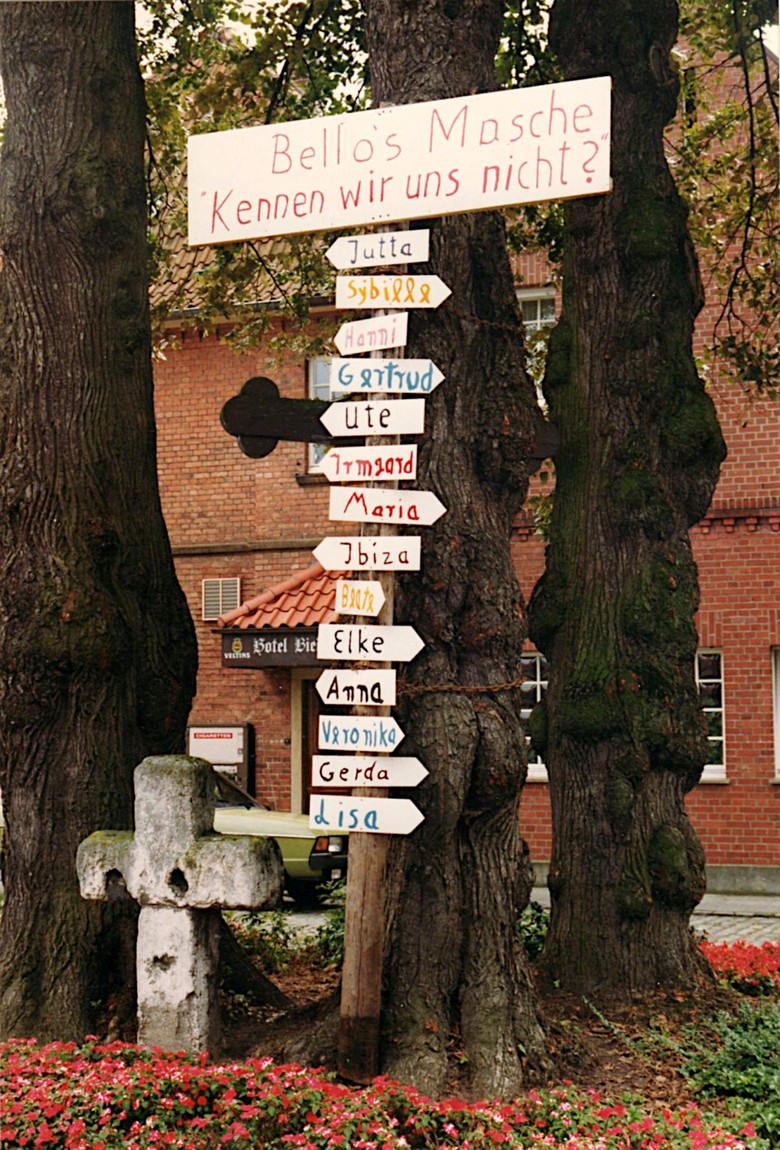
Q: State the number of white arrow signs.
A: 14